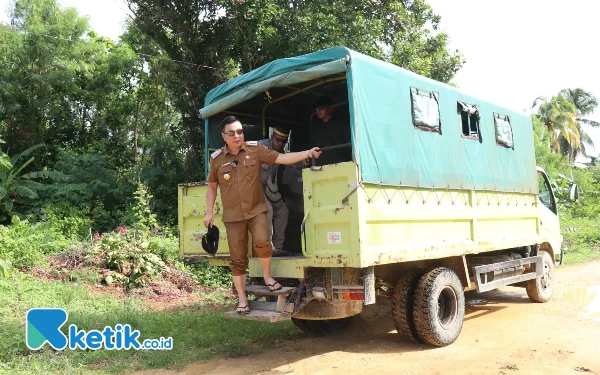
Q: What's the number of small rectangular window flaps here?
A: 3